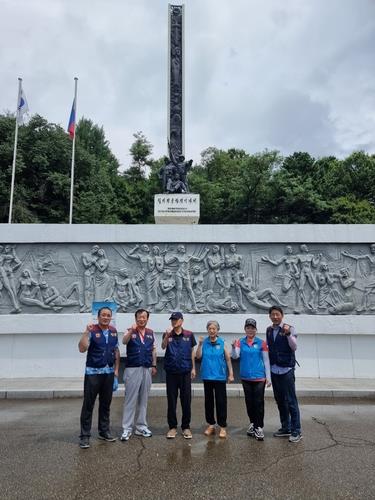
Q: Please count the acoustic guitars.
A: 0